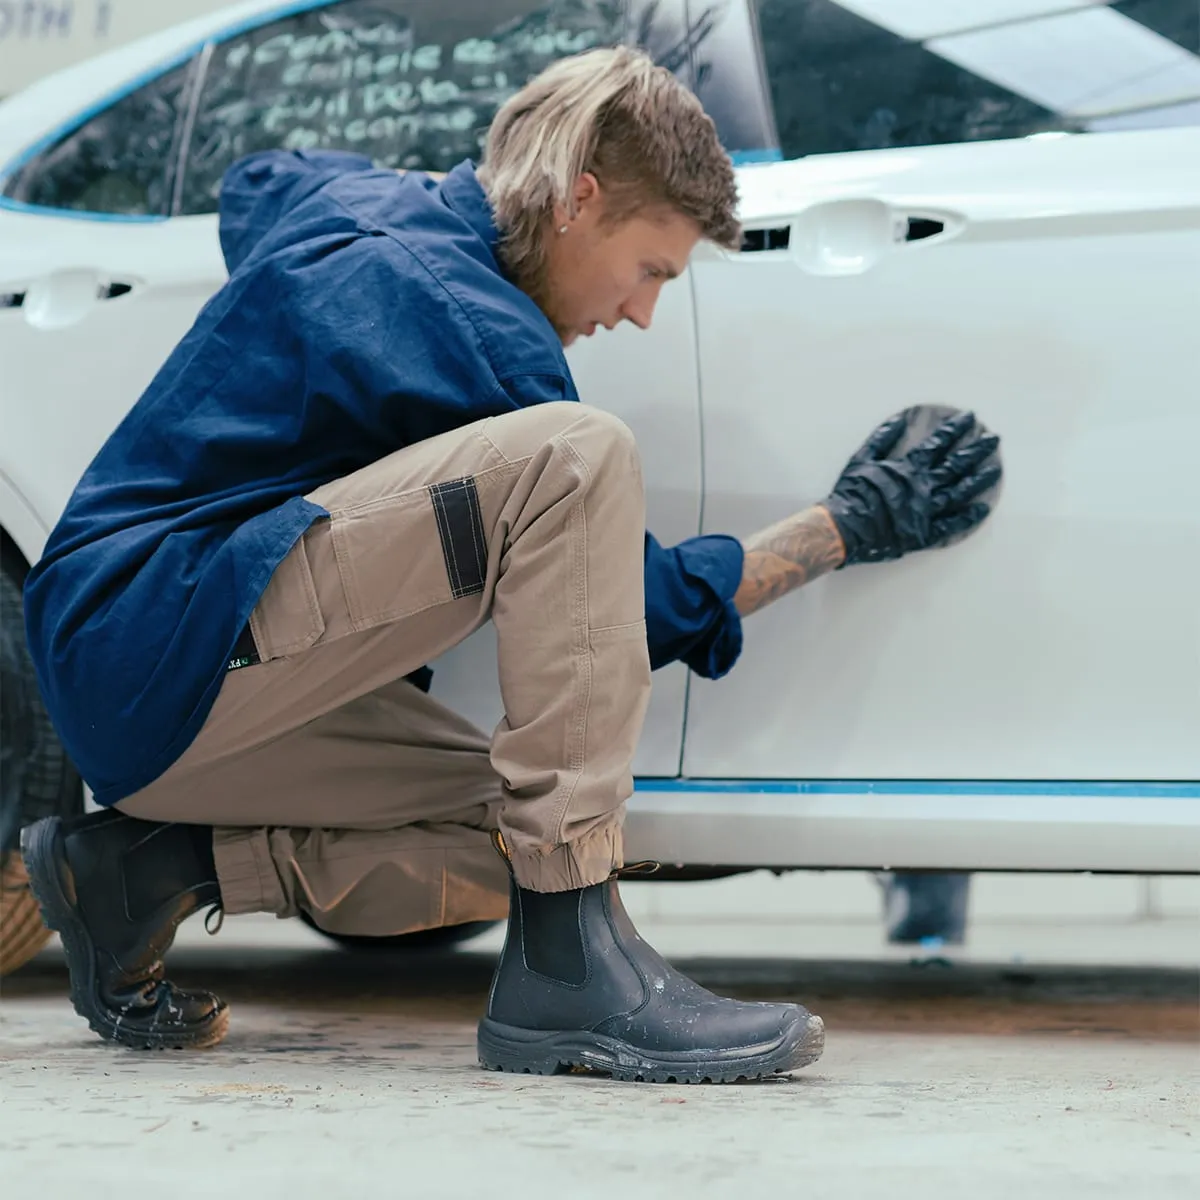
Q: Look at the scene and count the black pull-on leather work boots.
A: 2